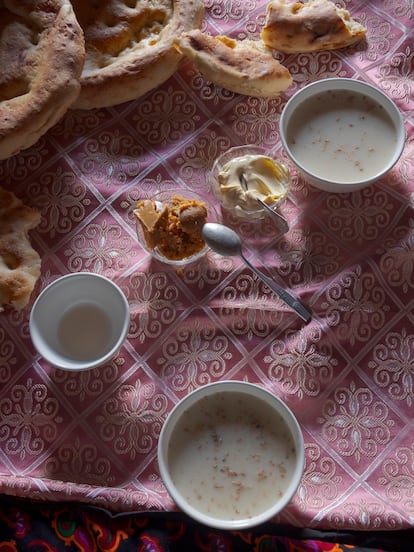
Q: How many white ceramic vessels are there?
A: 3